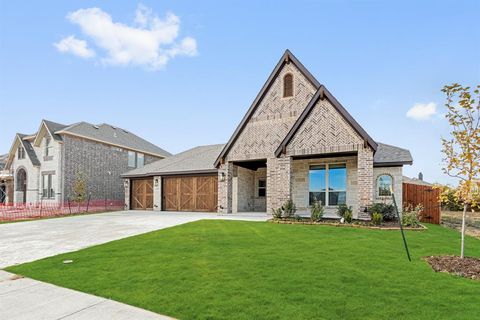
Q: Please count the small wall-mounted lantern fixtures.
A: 3